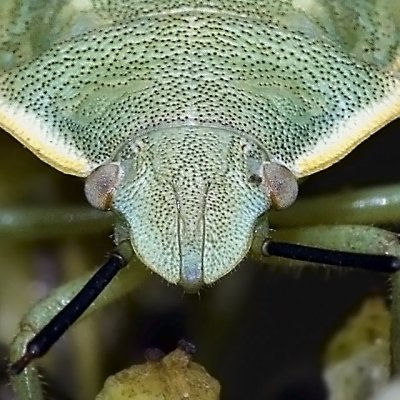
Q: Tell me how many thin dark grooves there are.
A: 2